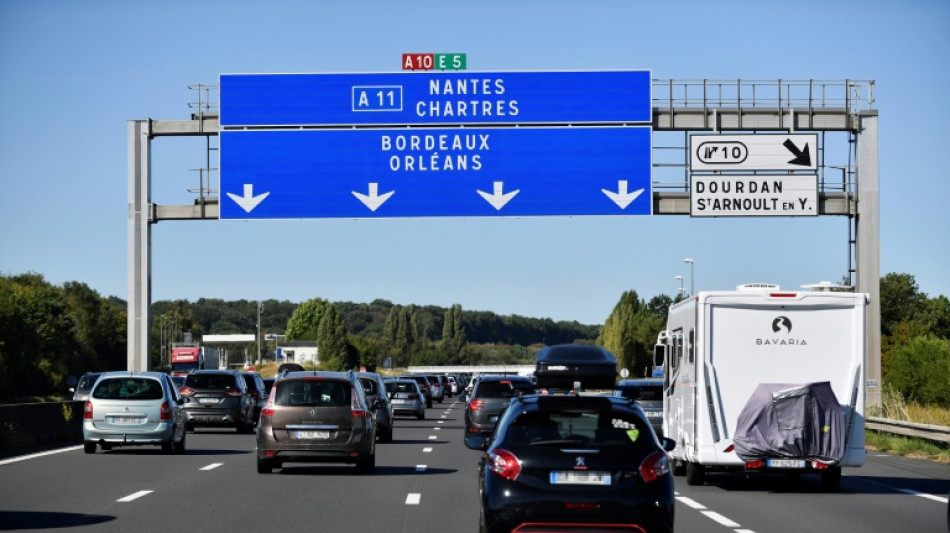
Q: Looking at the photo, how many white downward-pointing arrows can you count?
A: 4